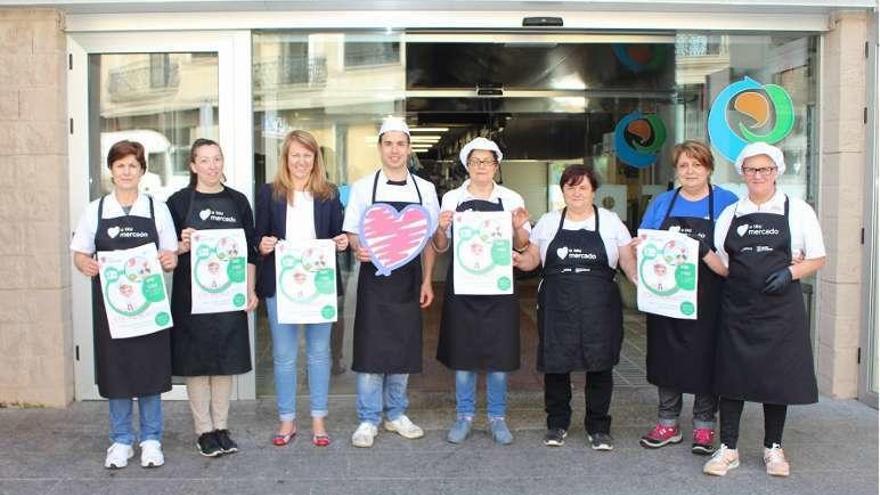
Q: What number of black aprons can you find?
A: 7